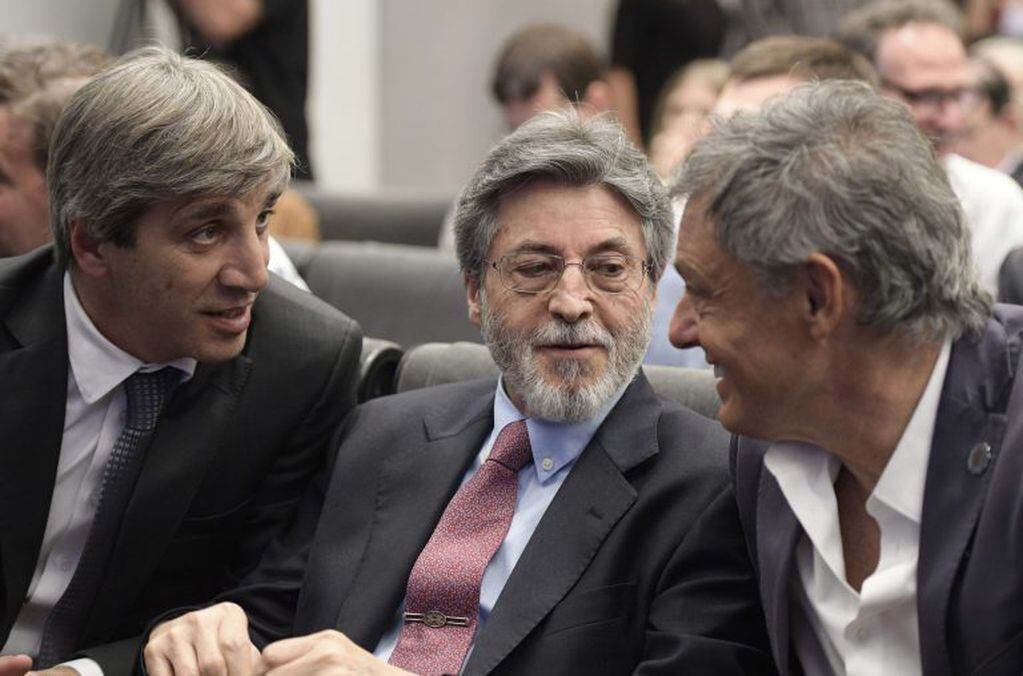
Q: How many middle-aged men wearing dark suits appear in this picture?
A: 3